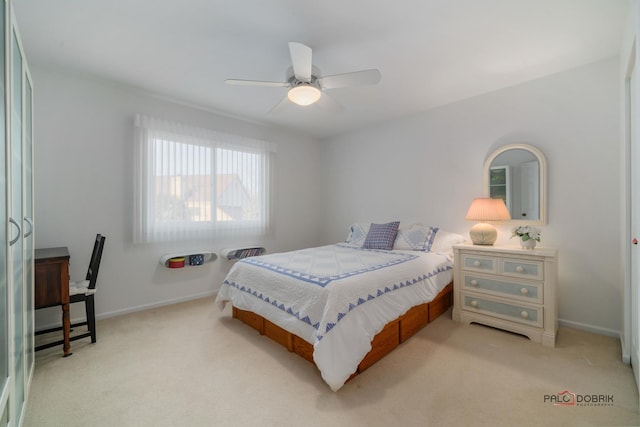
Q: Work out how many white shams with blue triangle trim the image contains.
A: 2